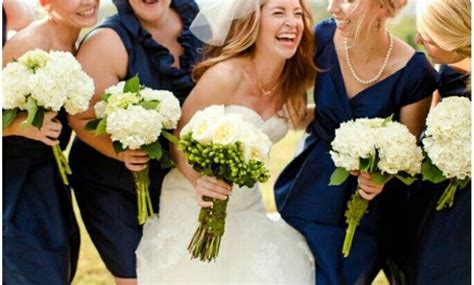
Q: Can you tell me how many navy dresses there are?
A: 4